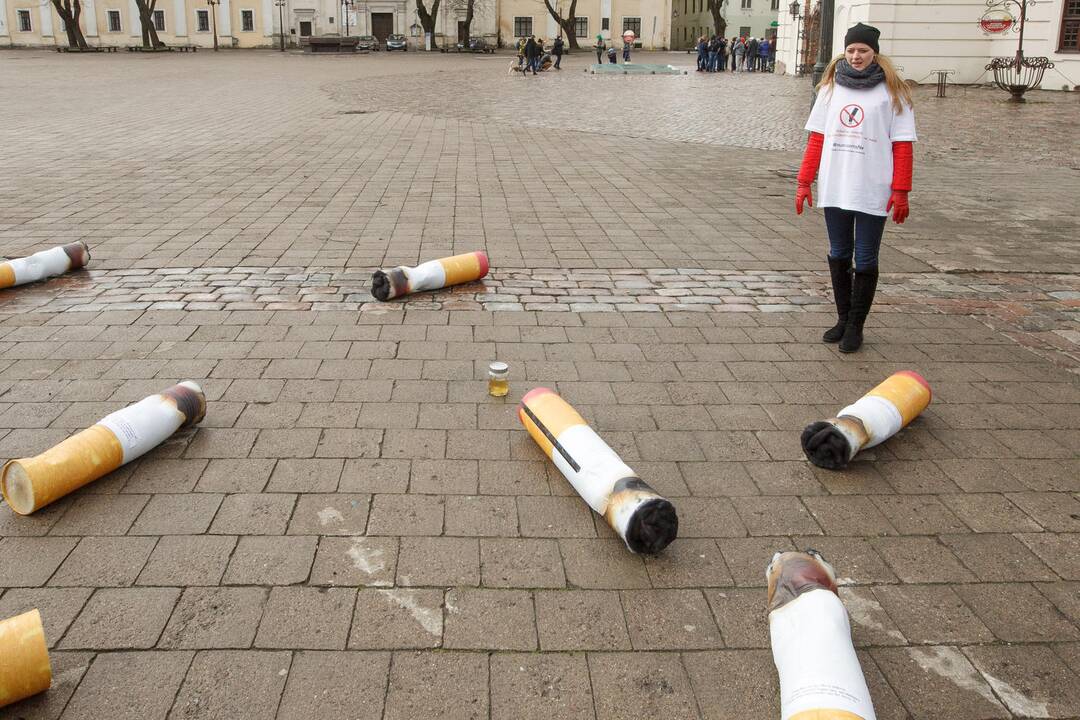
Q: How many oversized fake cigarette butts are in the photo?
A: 7